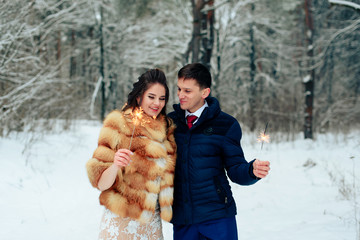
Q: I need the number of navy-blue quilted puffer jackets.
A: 1